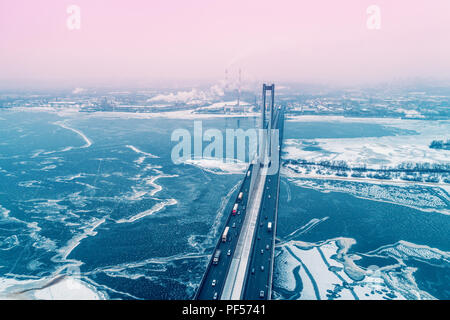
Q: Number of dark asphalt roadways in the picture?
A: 2